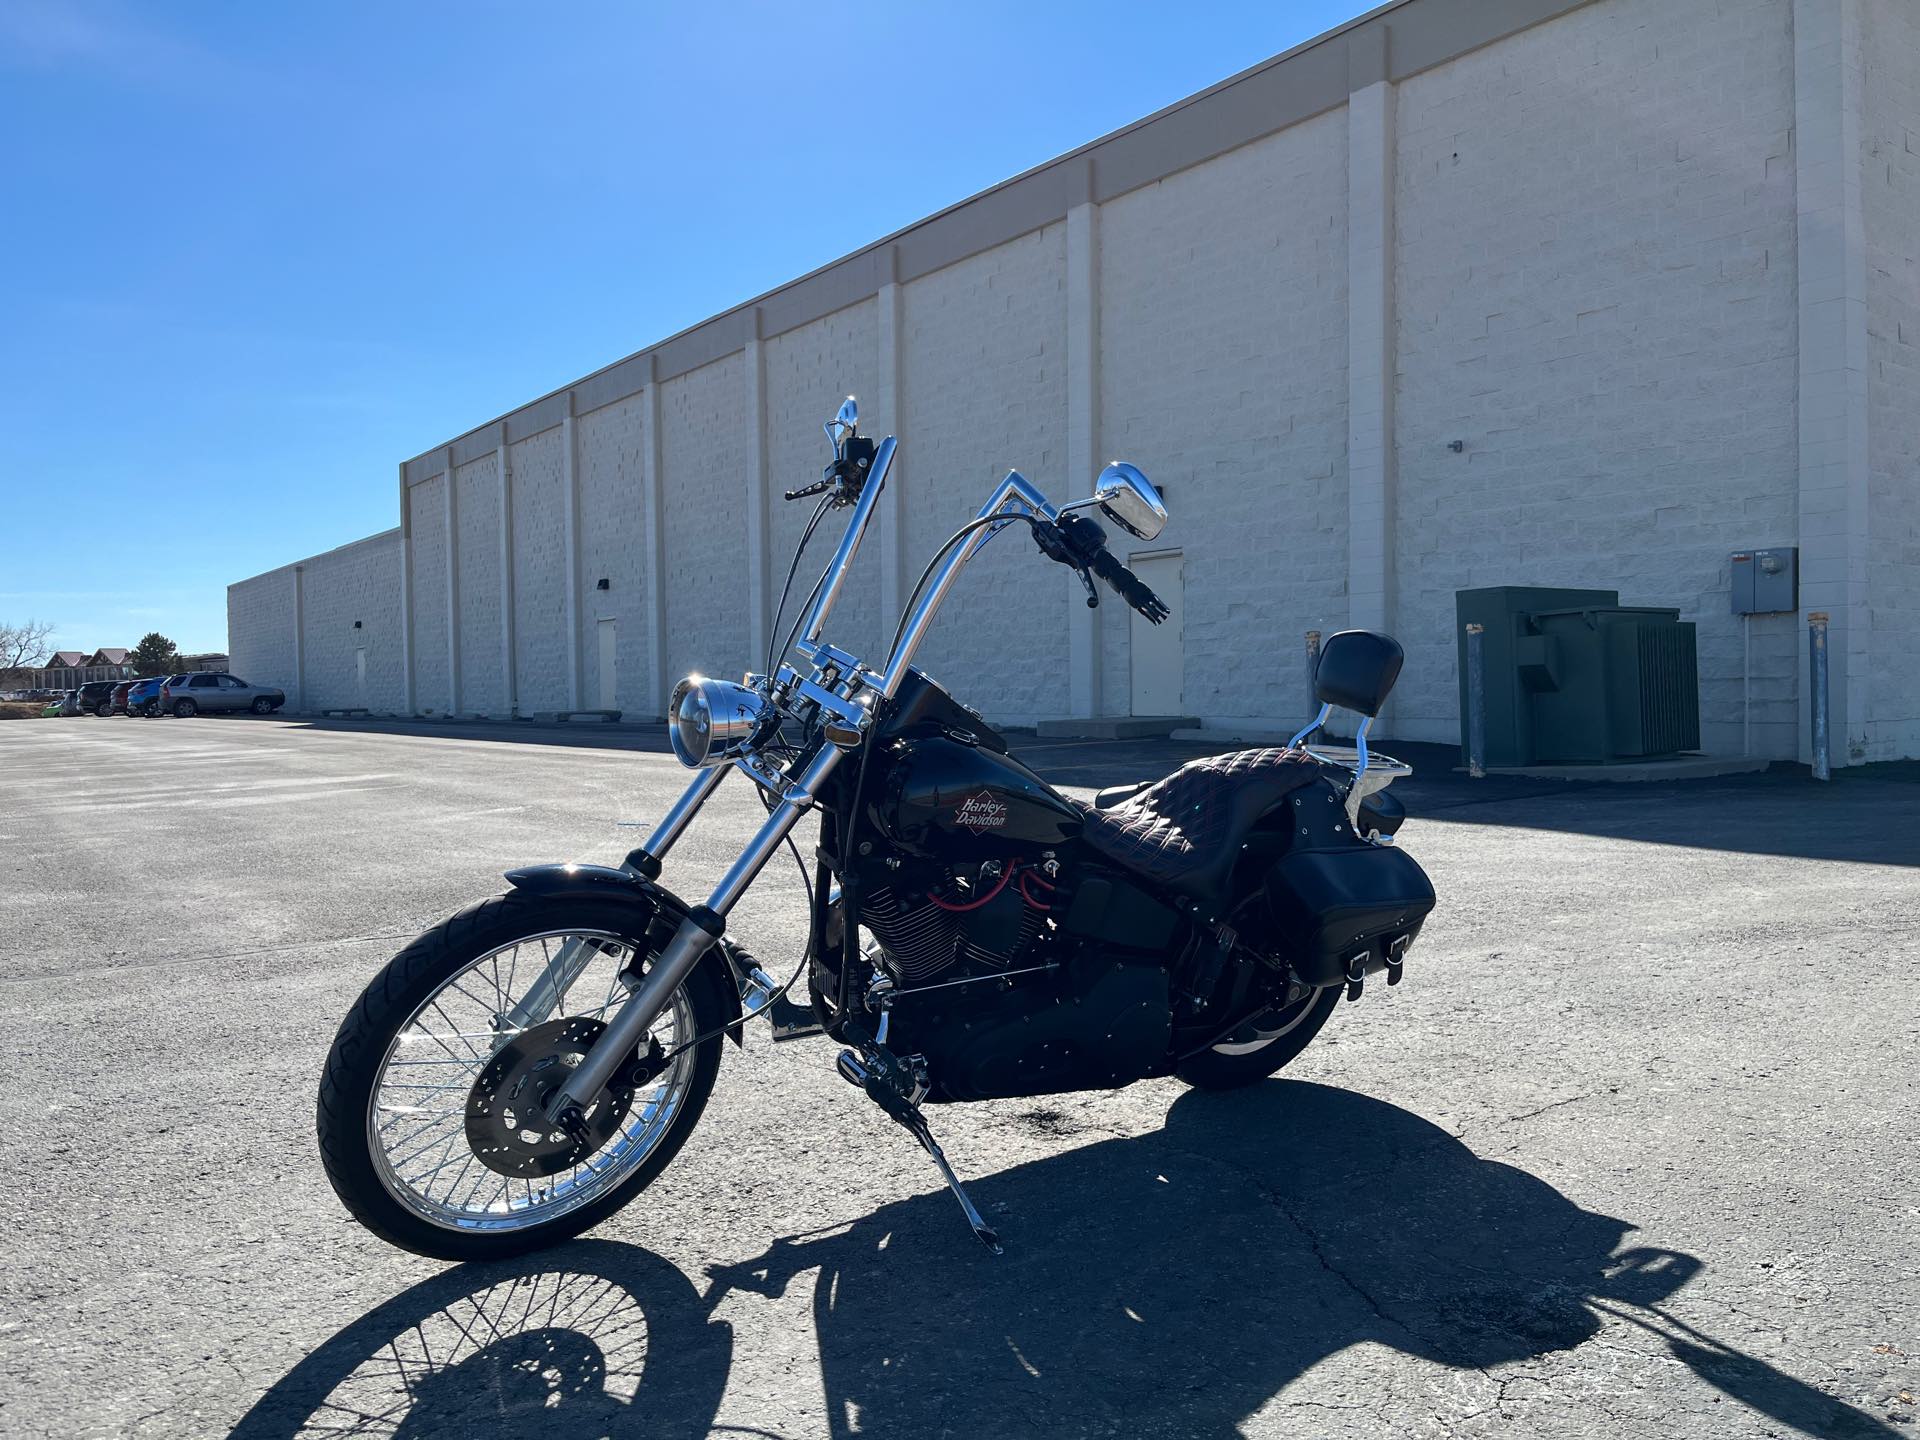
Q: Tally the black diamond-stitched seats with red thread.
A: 1